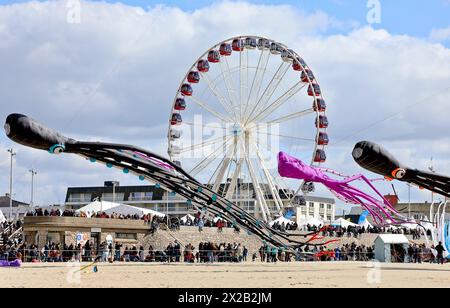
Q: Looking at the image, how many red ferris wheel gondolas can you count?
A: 15